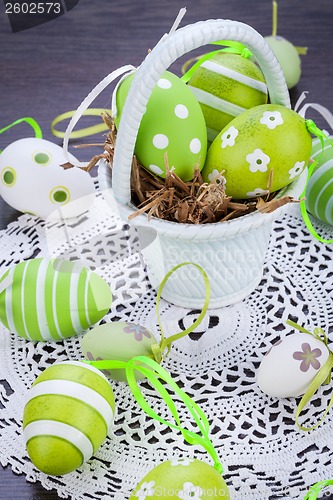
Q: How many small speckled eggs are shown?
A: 0